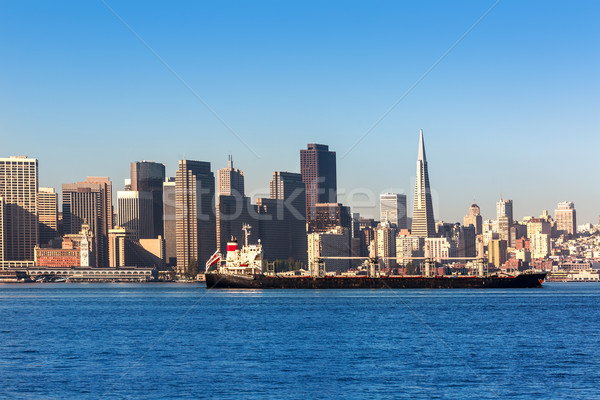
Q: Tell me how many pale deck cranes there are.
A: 4